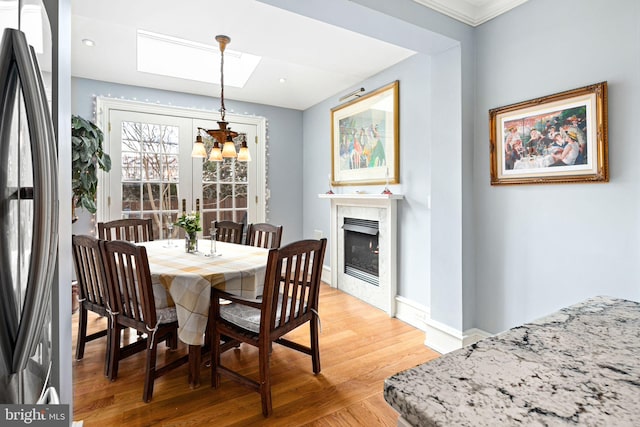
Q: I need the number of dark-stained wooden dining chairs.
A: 6